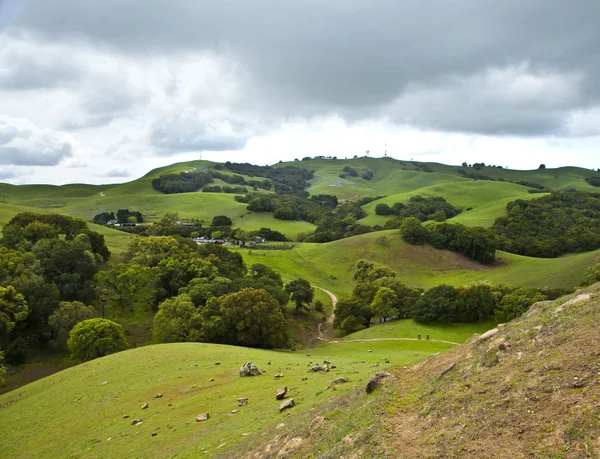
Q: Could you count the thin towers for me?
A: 3